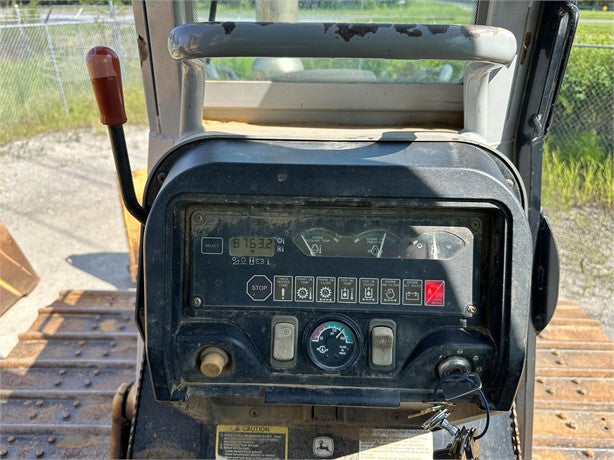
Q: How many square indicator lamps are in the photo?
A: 8